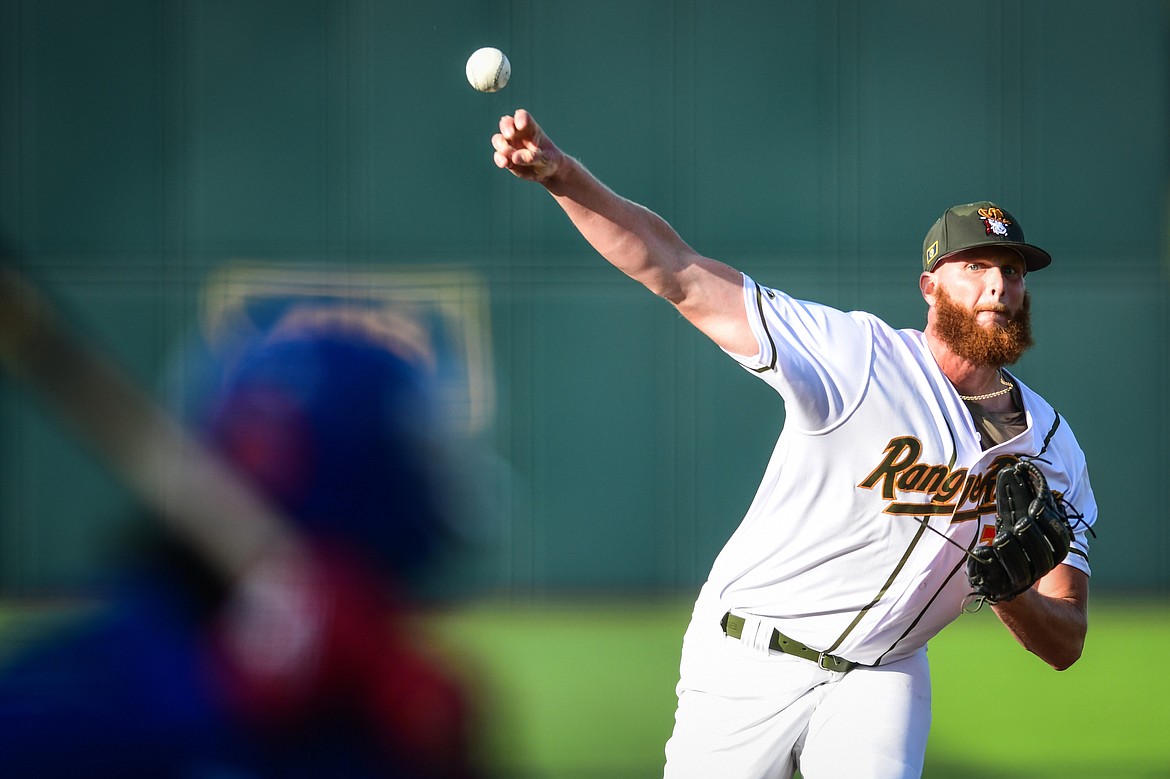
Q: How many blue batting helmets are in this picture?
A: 1